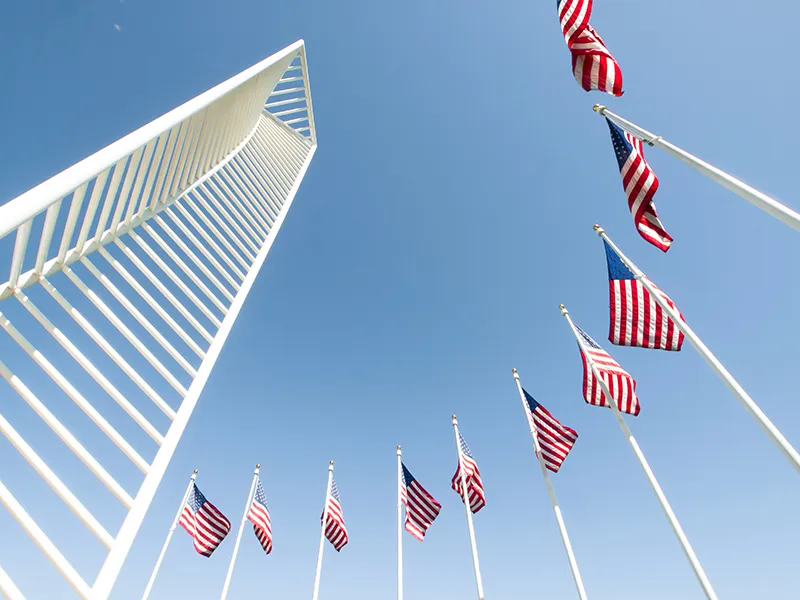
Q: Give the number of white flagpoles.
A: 9